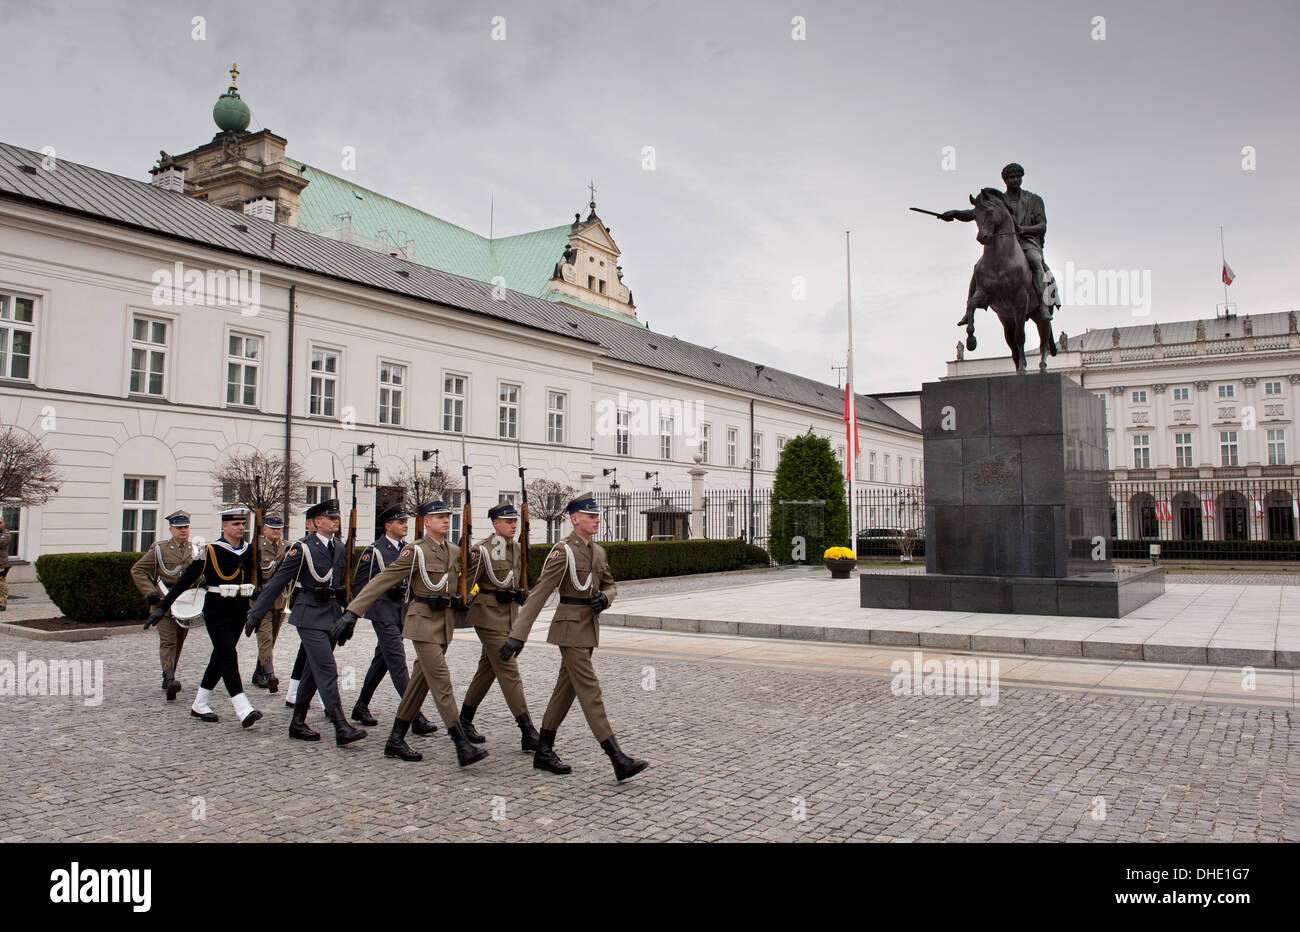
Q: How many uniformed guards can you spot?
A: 9